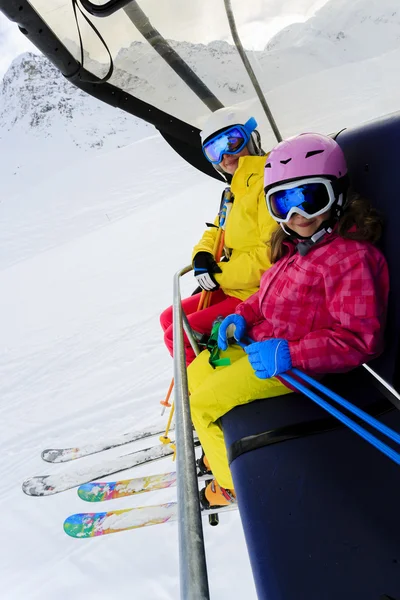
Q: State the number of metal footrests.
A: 1